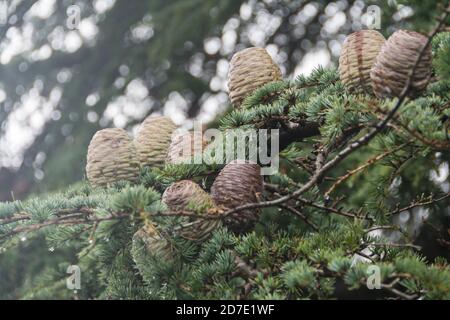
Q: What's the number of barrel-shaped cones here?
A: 9